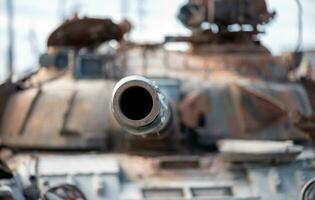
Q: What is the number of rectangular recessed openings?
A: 3